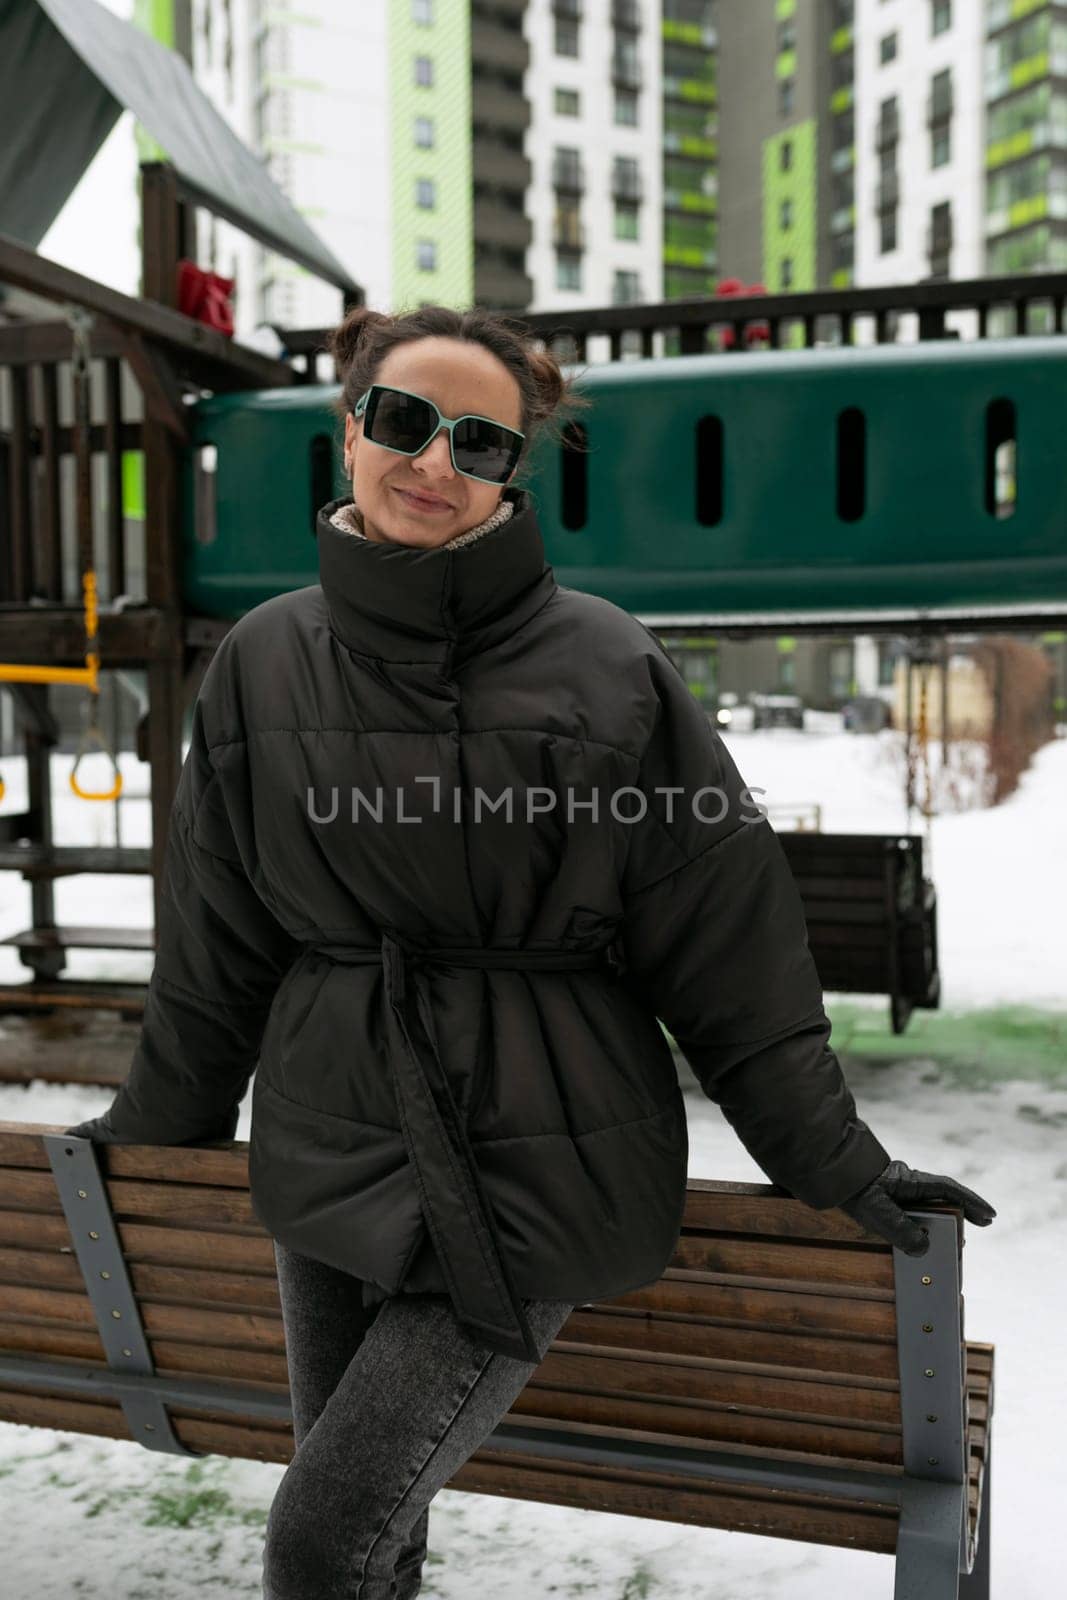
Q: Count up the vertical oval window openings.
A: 6